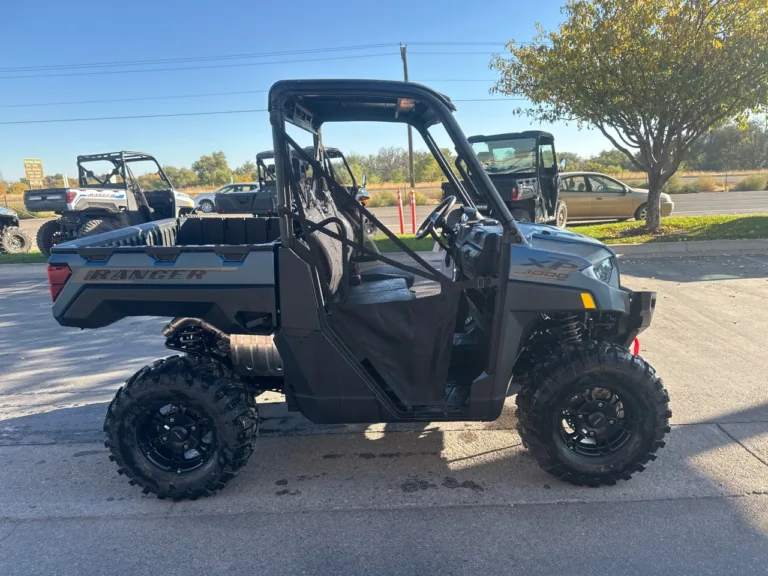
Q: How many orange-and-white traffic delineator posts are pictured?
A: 2